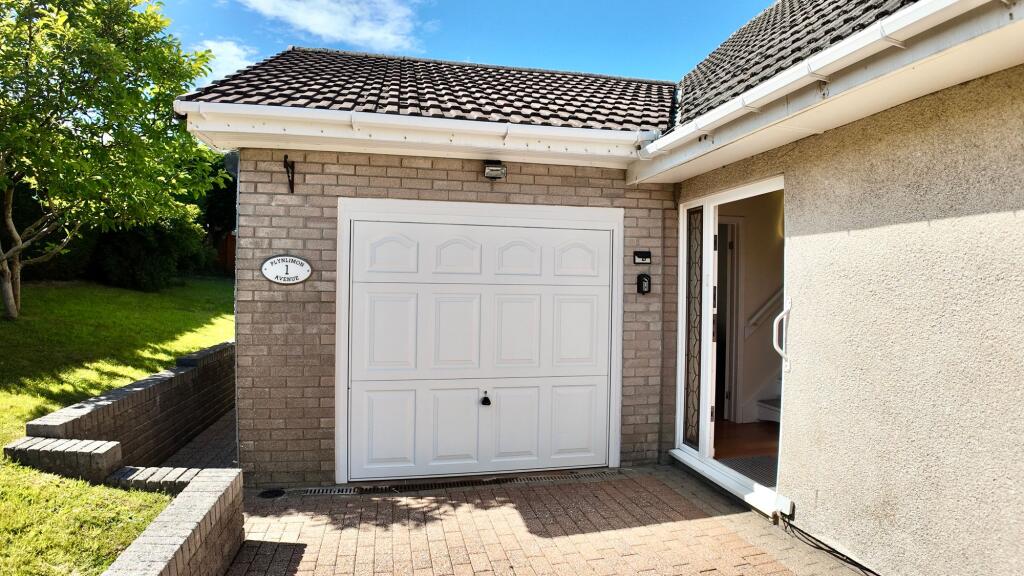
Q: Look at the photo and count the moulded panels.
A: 12